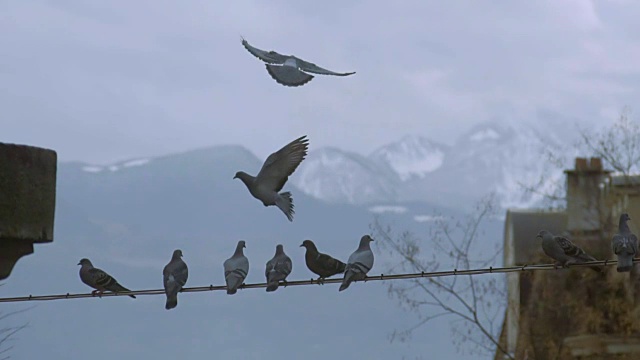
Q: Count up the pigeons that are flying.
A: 2